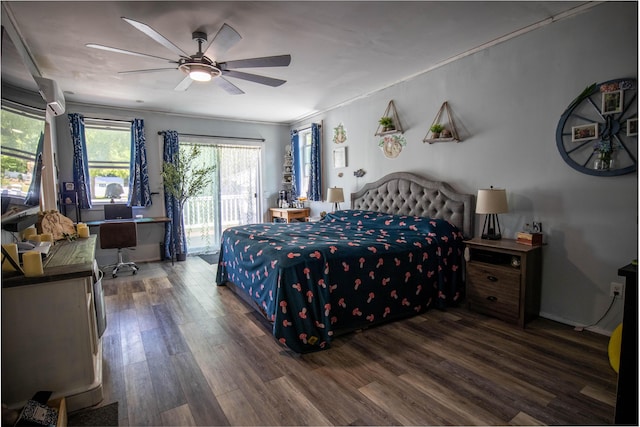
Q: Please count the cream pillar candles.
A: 7